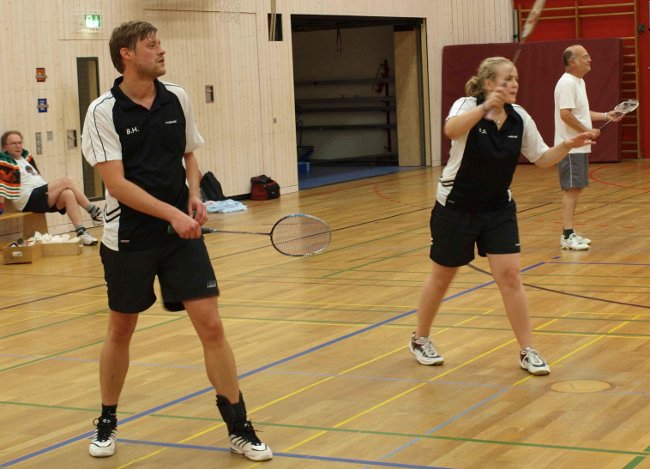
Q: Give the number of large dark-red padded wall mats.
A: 1